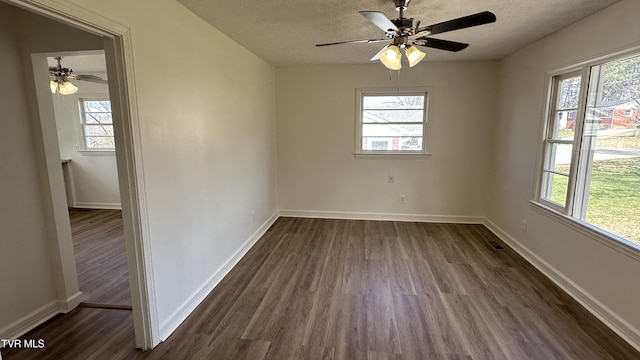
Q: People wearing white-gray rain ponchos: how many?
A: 0